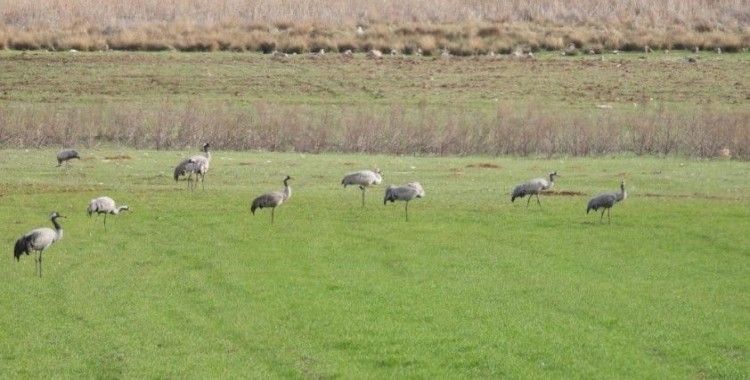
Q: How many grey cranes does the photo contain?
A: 10